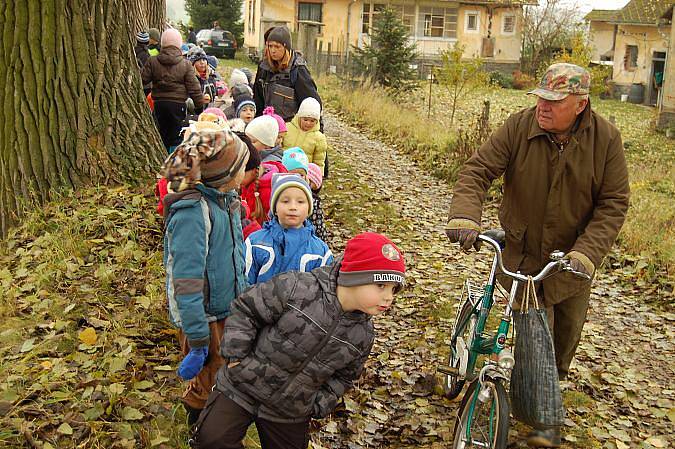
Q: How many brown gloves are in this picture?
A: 2